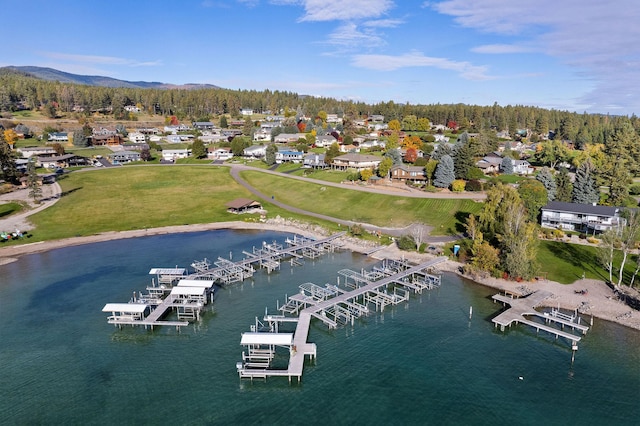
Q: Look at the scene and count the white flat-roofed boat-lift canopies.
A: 5